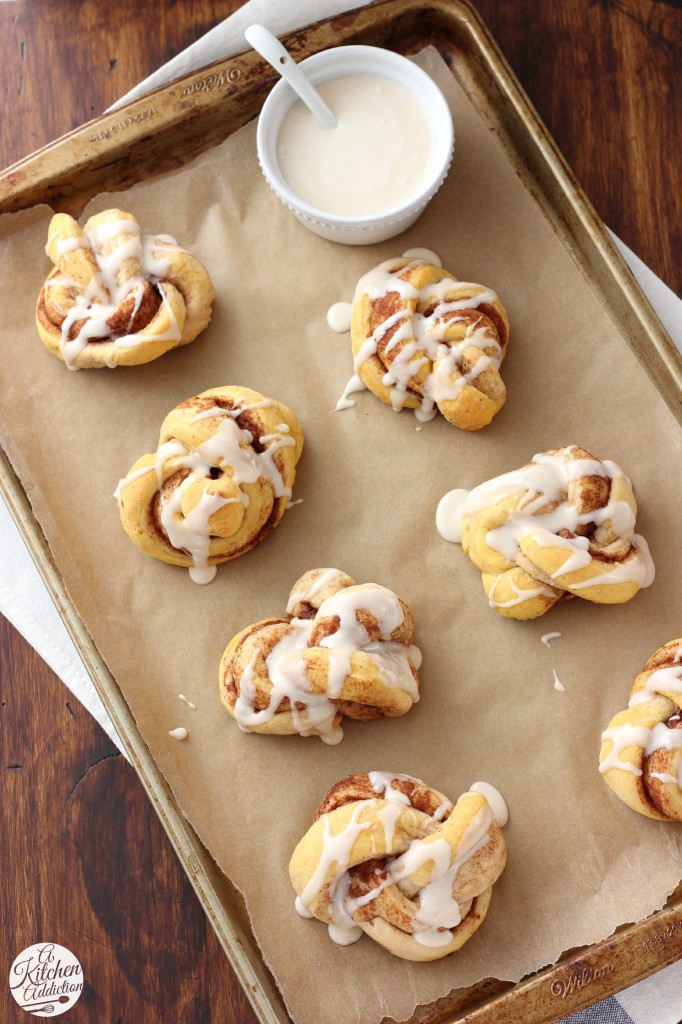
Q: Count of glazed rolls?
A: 7